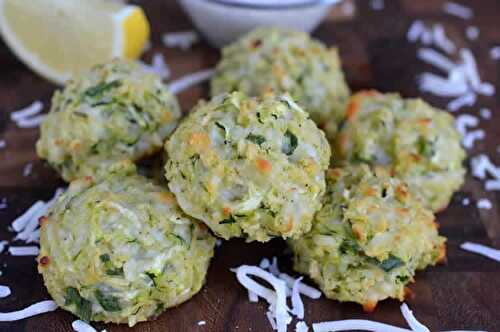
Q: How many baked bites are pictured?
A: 6